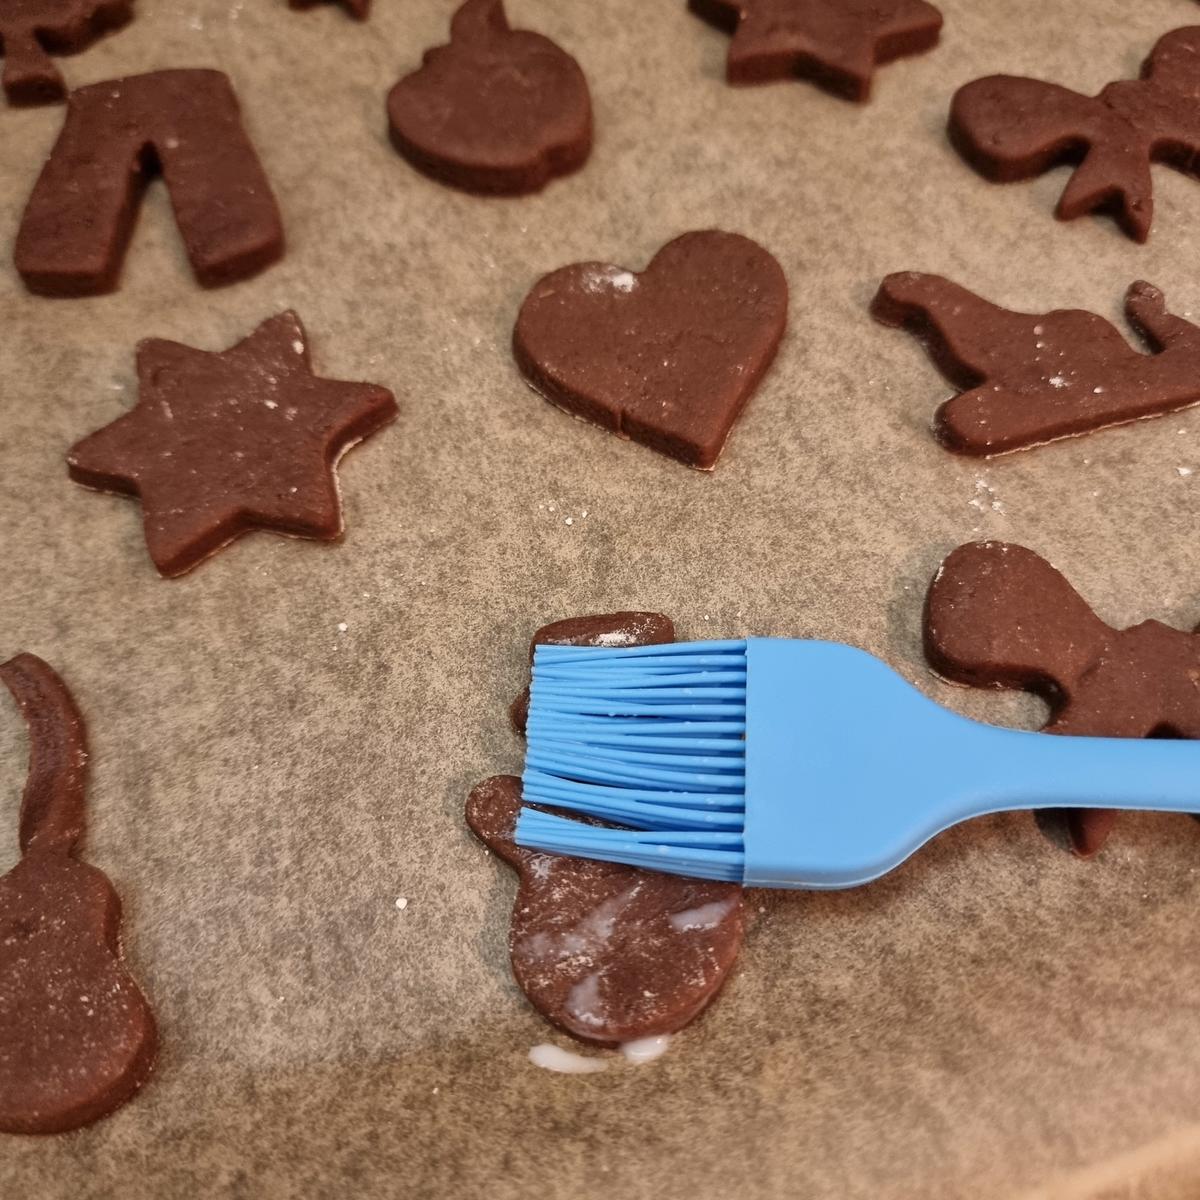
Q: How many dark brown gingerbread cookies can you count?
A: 12